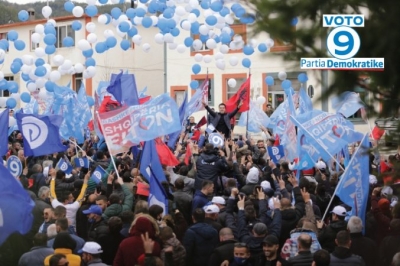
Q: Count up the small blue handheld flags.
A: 4